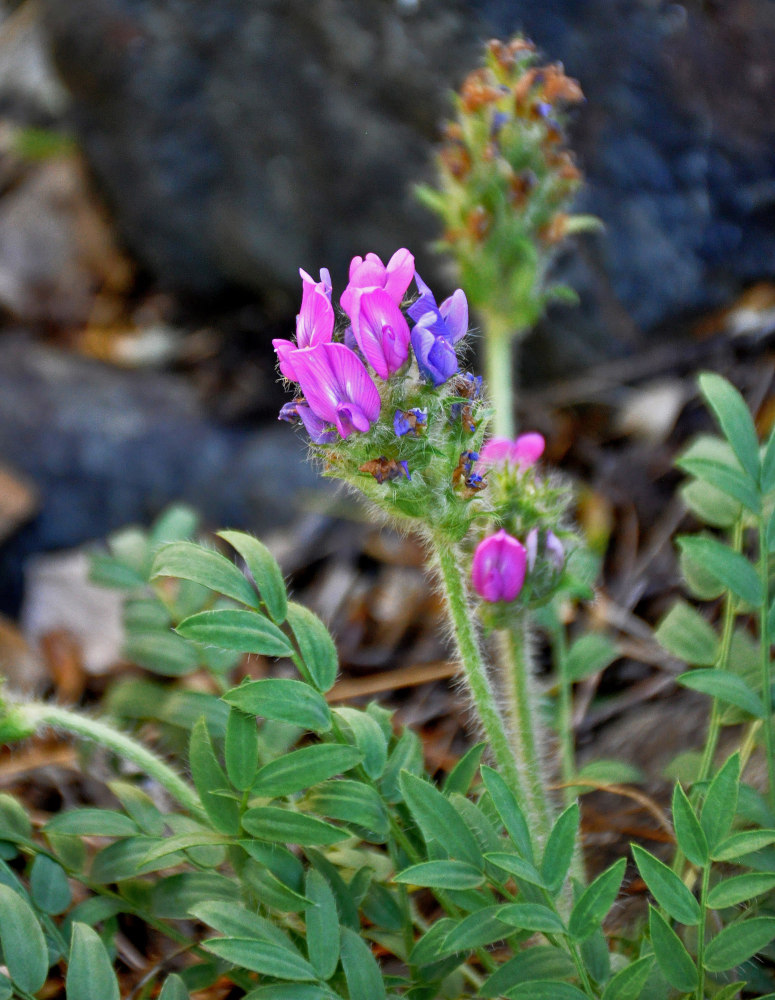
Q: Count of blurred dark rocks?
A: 2